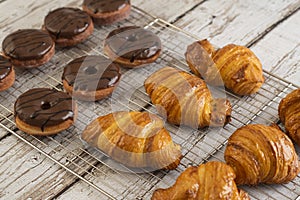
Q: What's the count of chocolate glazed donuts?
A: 7